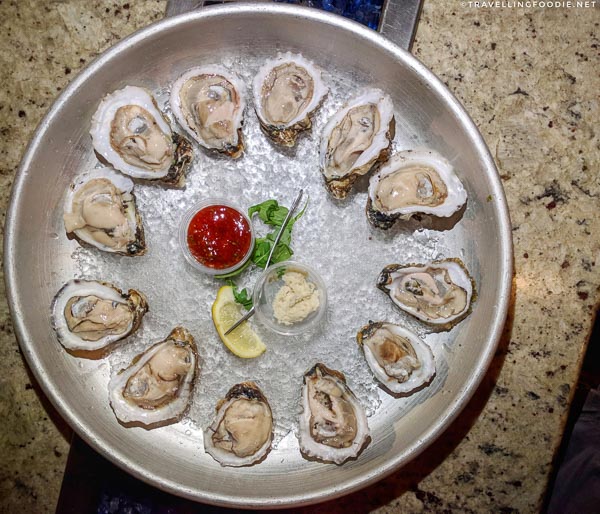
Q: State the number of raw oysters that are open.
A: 12